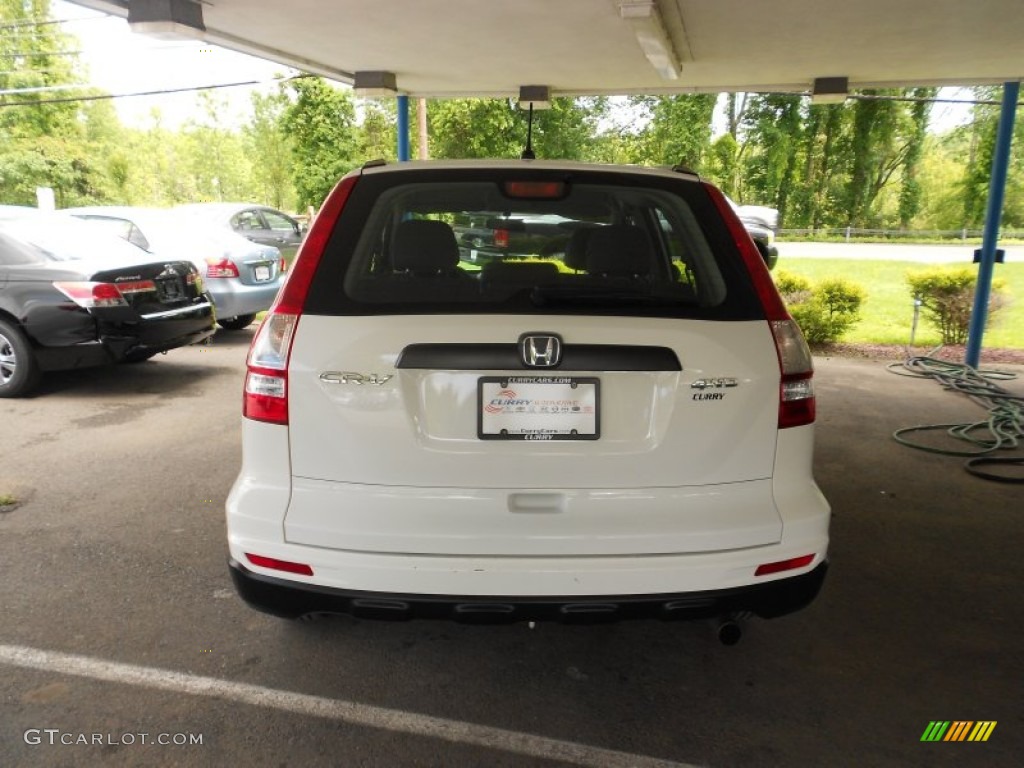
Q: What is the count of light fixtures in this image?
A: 5